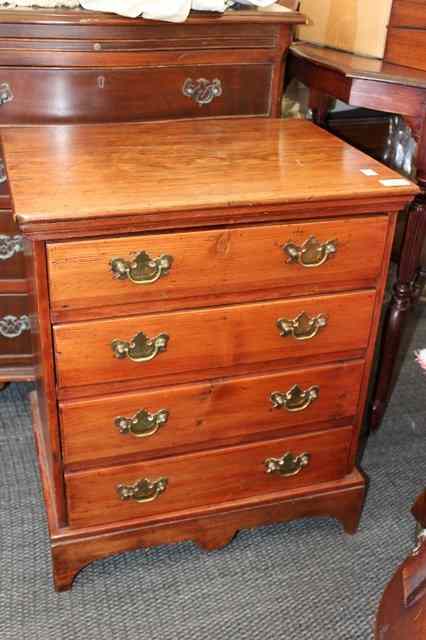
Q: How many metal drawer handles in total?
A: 13